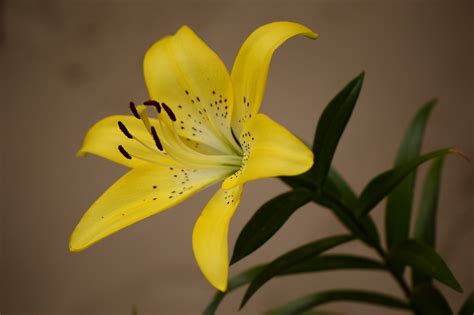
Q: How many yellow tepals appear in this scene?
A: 6